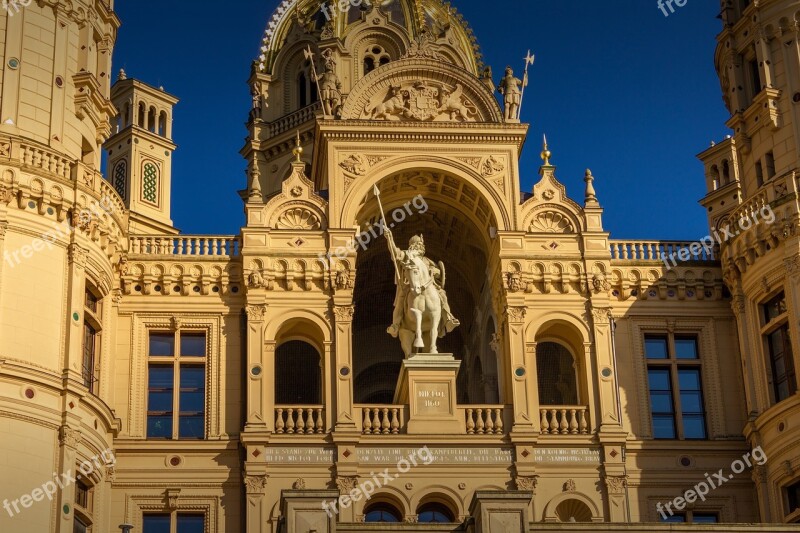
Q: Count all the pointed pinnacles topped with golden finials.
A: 2